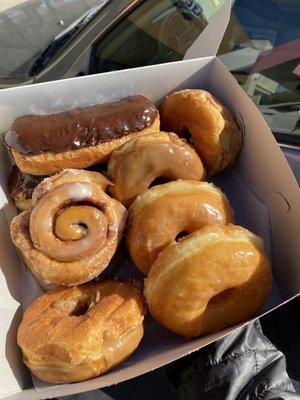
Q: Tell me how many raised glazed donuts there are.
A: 2